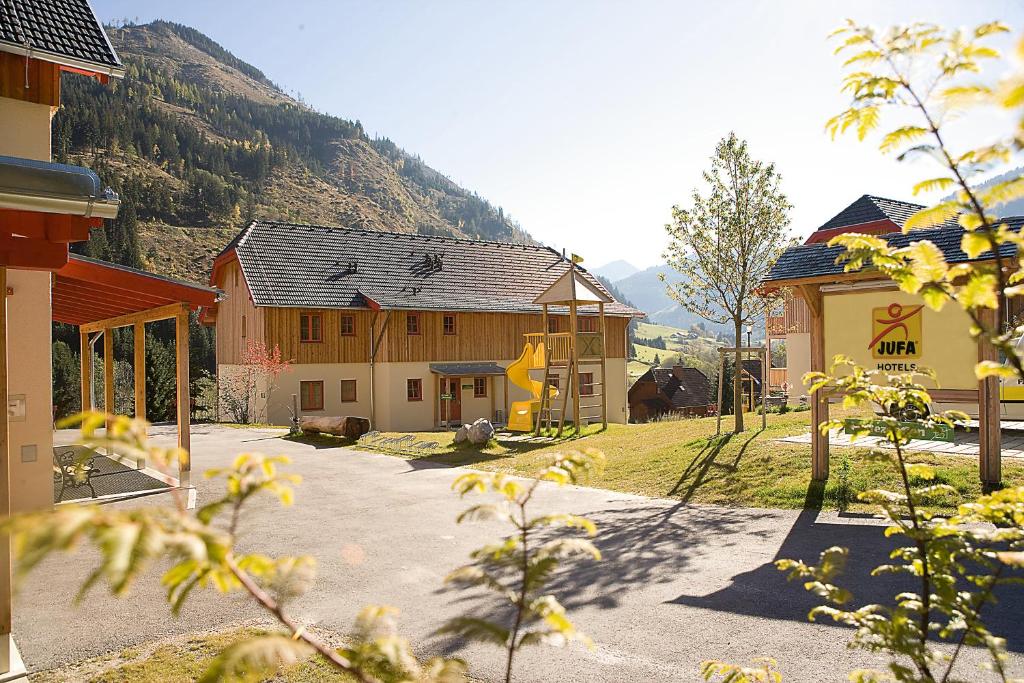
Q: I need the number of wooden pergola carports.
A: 1